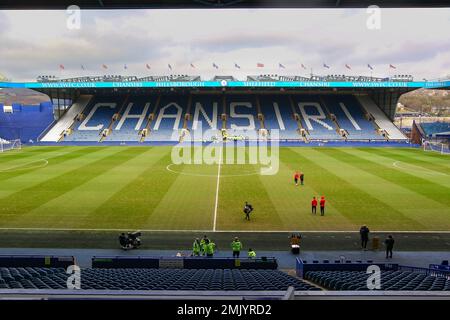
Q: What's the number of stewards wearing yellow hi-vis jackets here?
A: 5